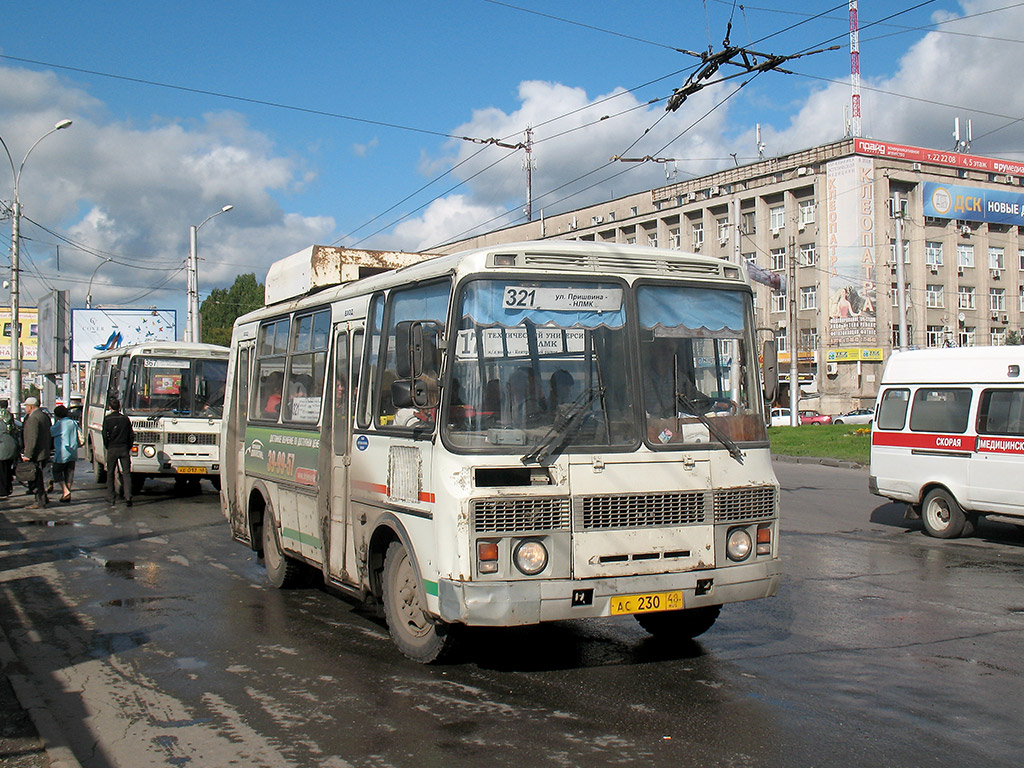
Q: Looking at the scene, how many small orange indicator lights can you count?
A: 3